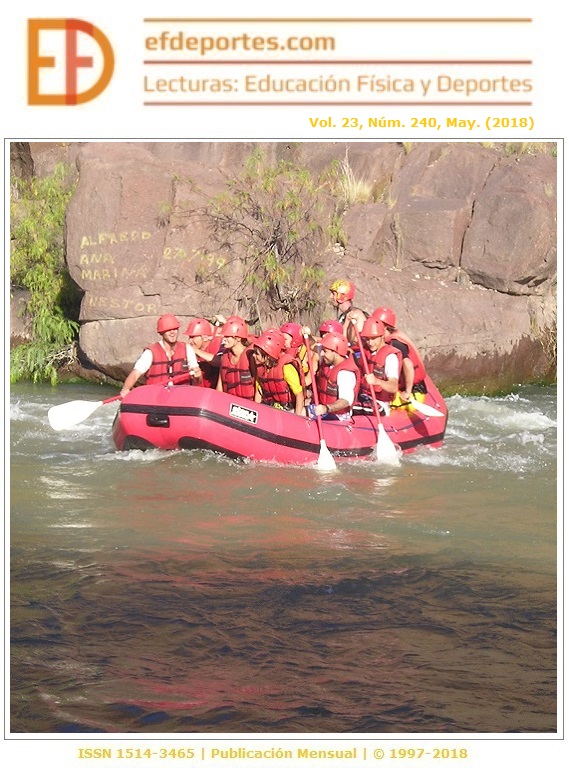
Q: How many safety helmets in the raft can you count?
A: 12